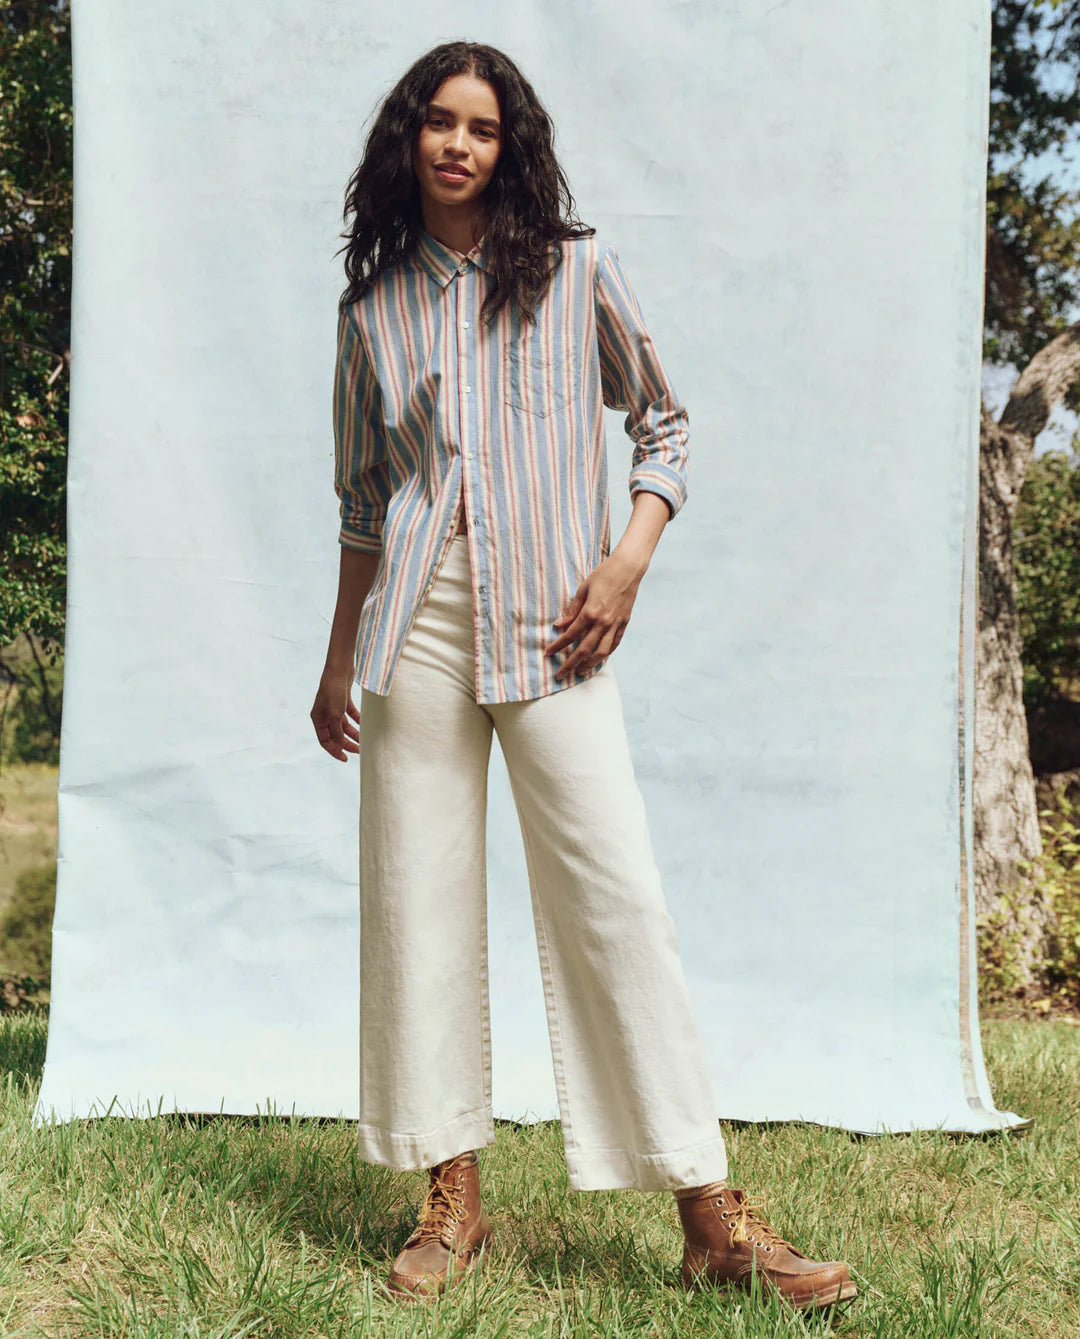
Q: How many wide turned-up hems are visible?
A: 2